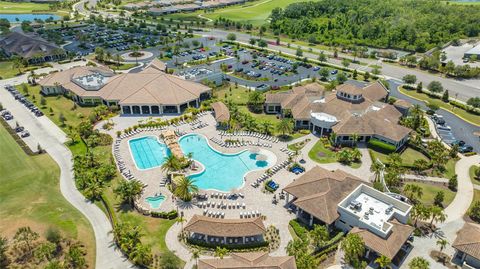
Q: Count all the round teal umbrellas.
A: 2